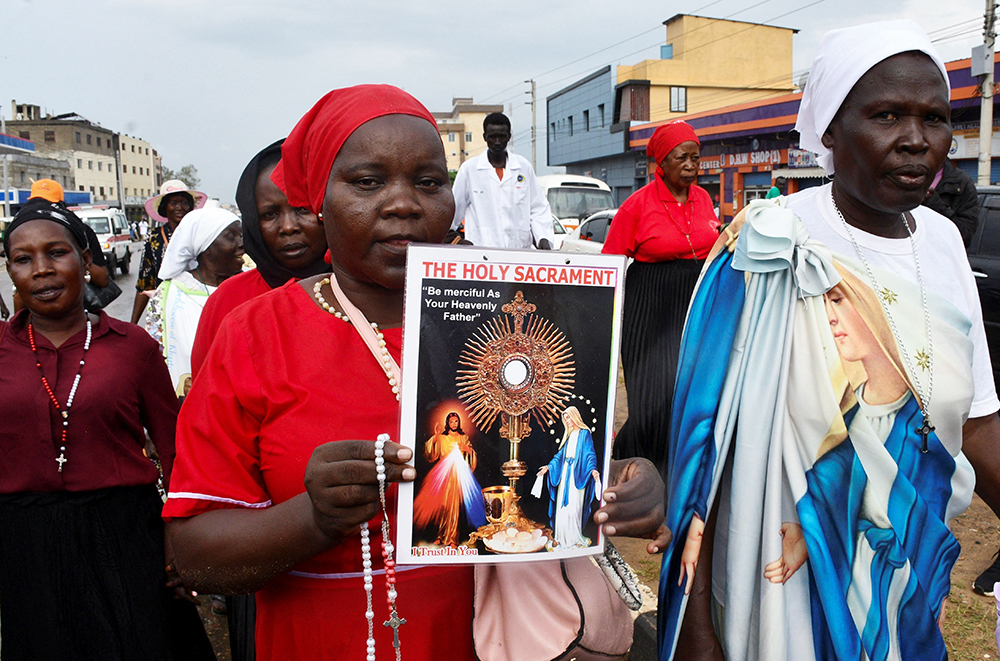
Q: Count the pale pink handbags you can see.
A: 1